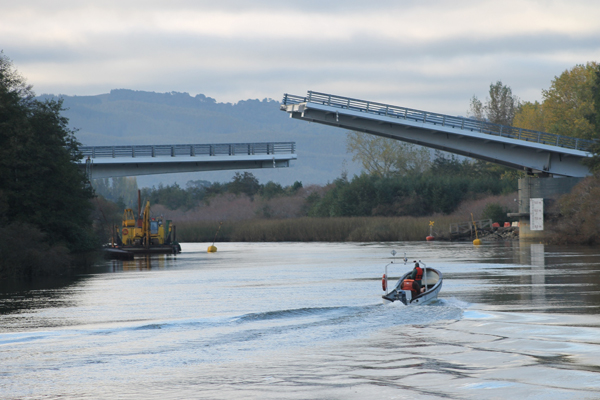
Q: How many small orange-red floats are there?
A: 1